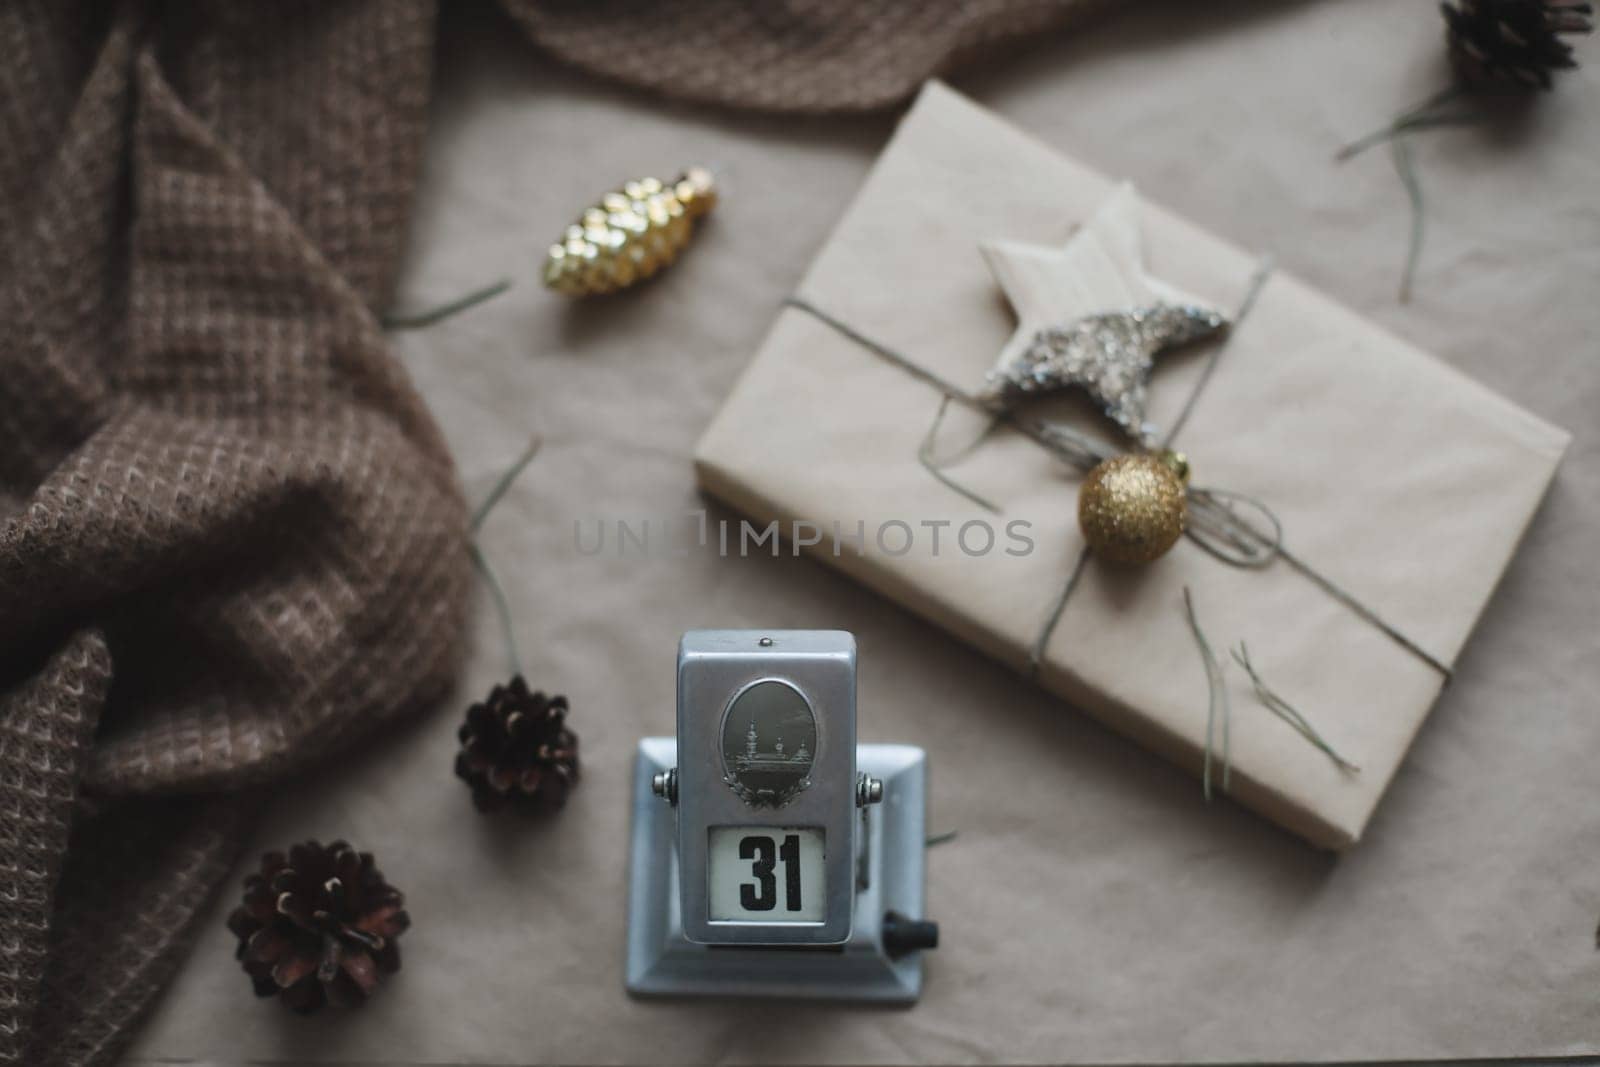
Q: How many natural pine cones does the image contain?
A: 3